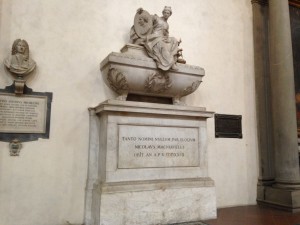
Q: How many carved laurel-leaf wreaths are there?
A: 1